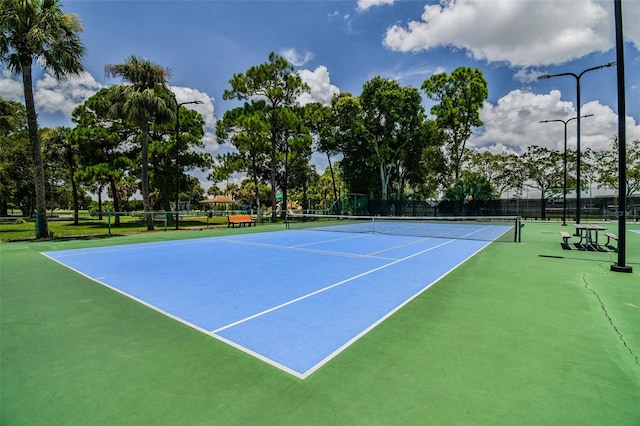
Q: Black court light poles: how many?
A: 4